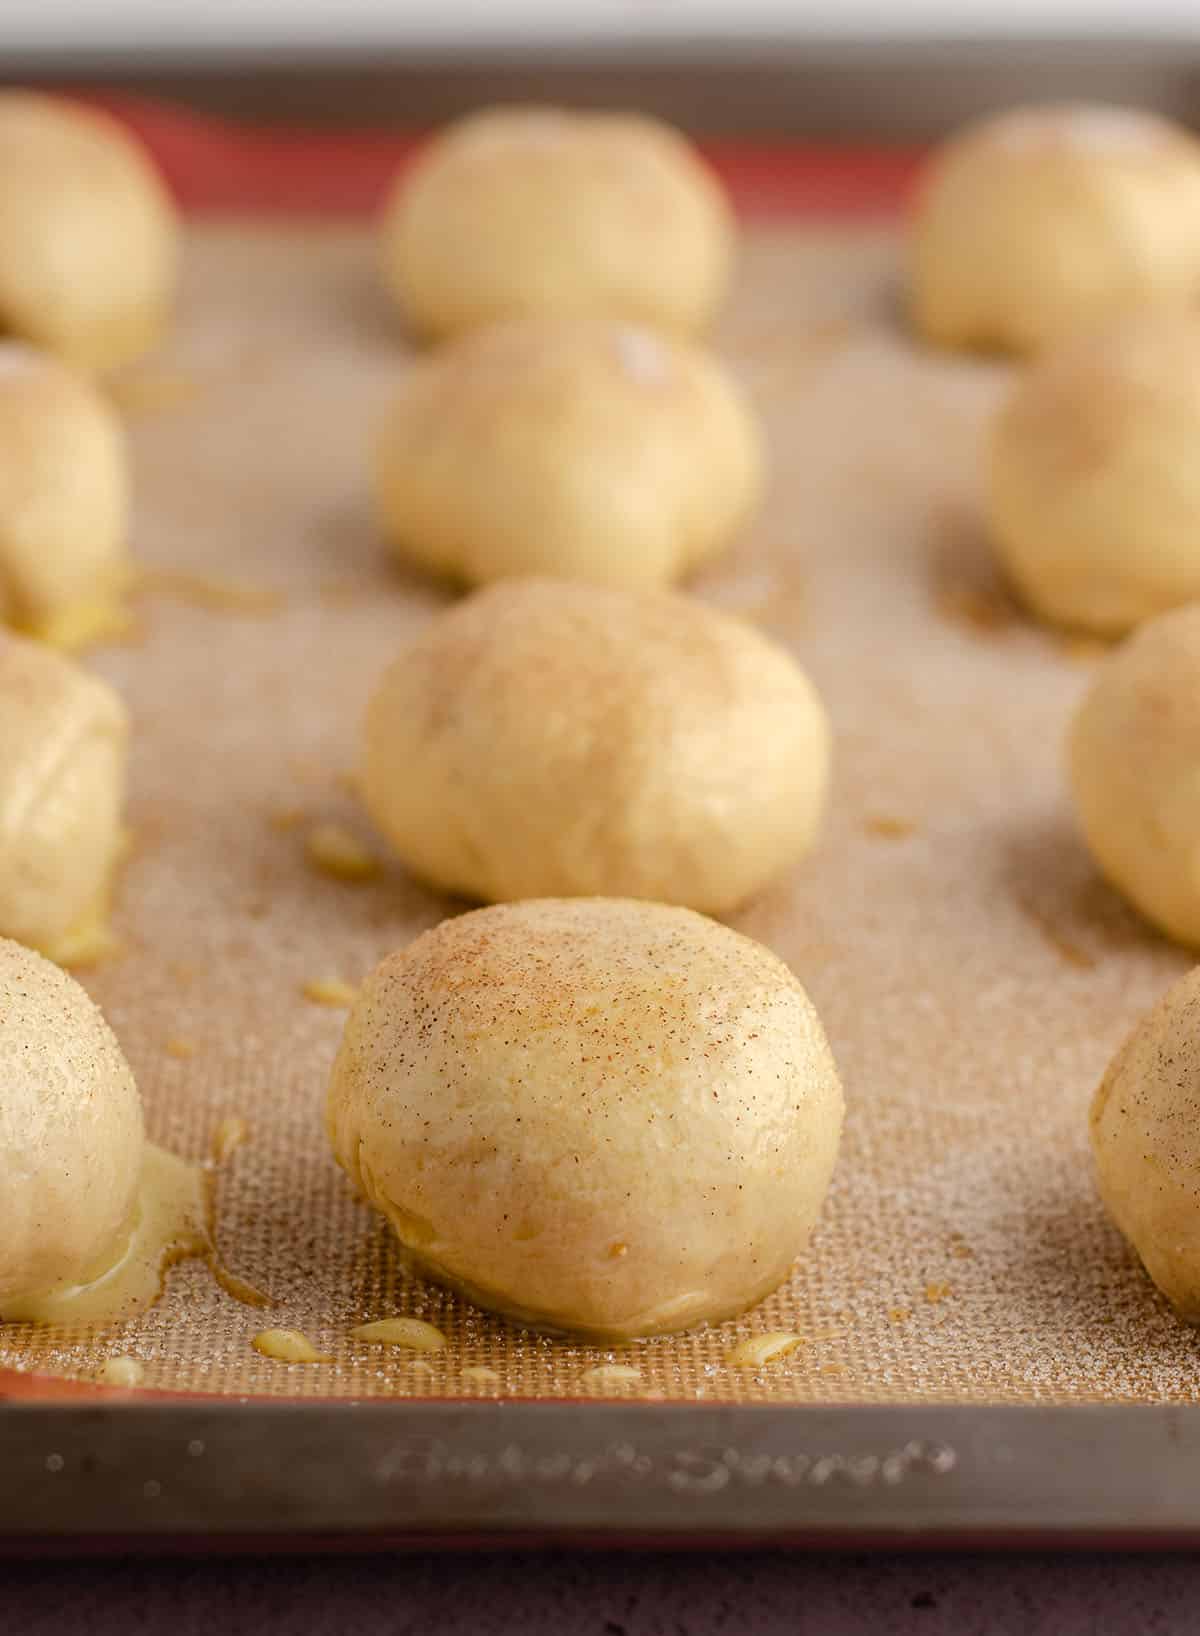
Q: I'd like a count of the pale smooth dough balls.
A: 12